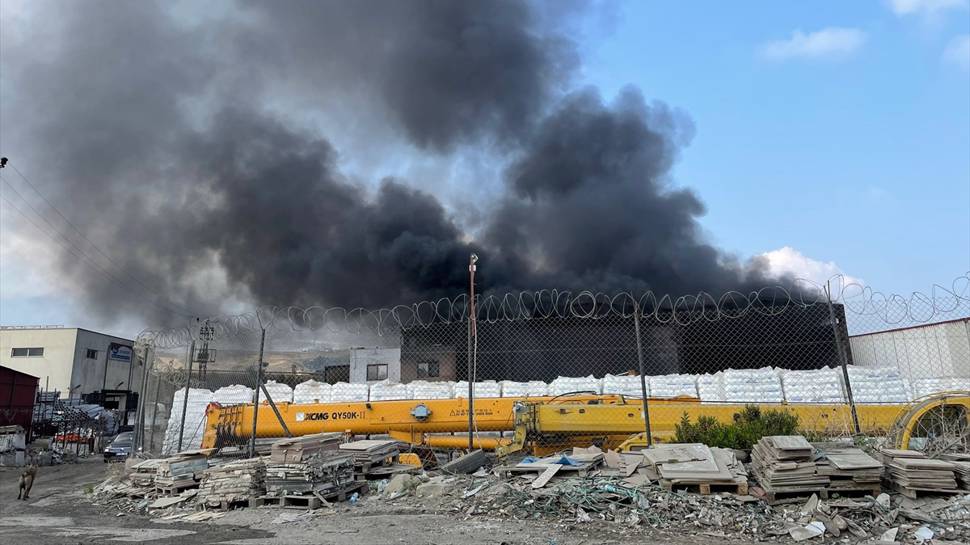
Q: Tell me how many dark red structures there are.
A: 1